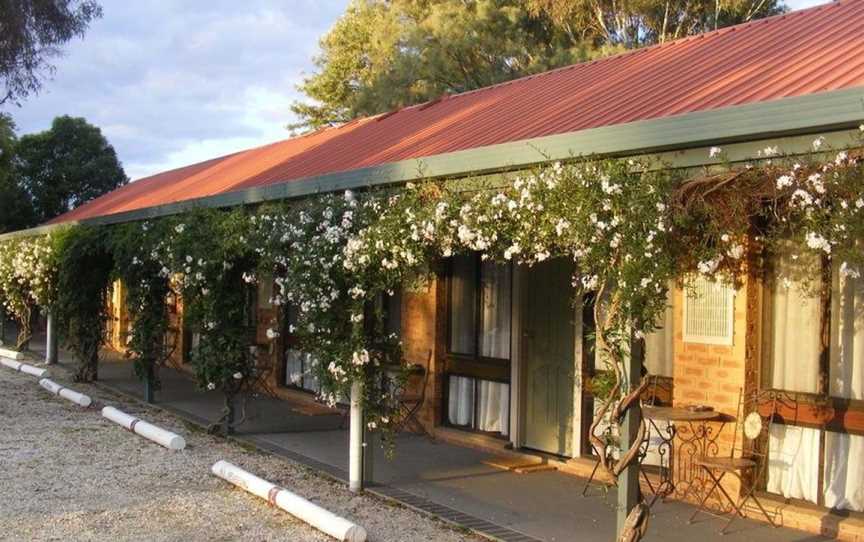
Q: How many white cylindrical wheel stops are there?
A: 5